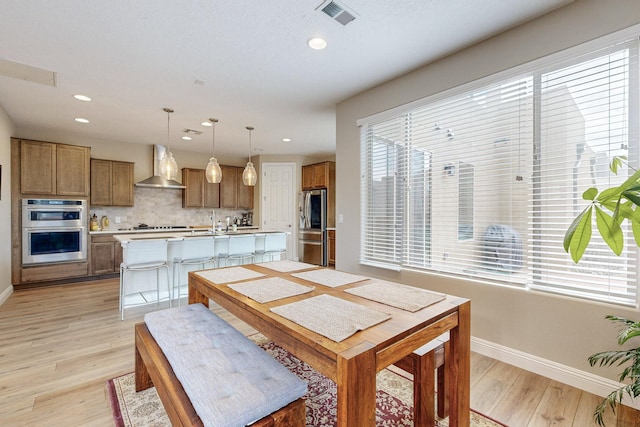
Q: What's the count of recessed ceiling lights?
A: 6